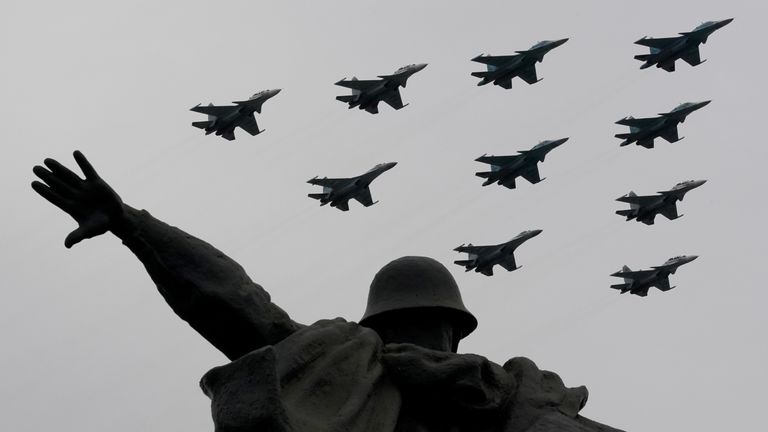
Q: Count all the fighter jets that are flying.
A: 10